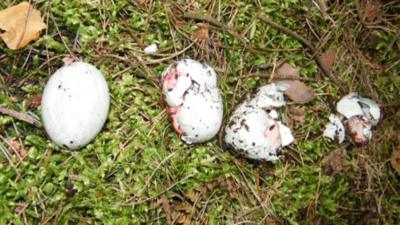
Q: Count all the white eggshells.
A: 4